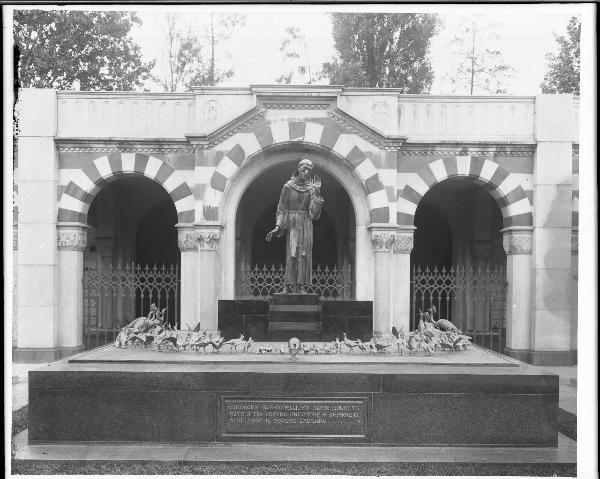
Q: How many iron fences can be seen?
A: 3